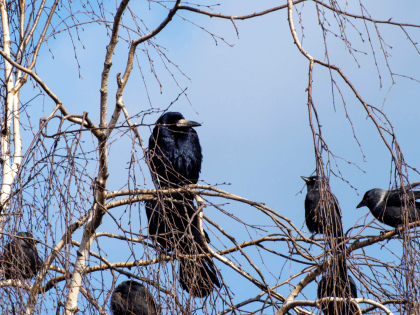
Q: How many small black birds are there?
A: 5